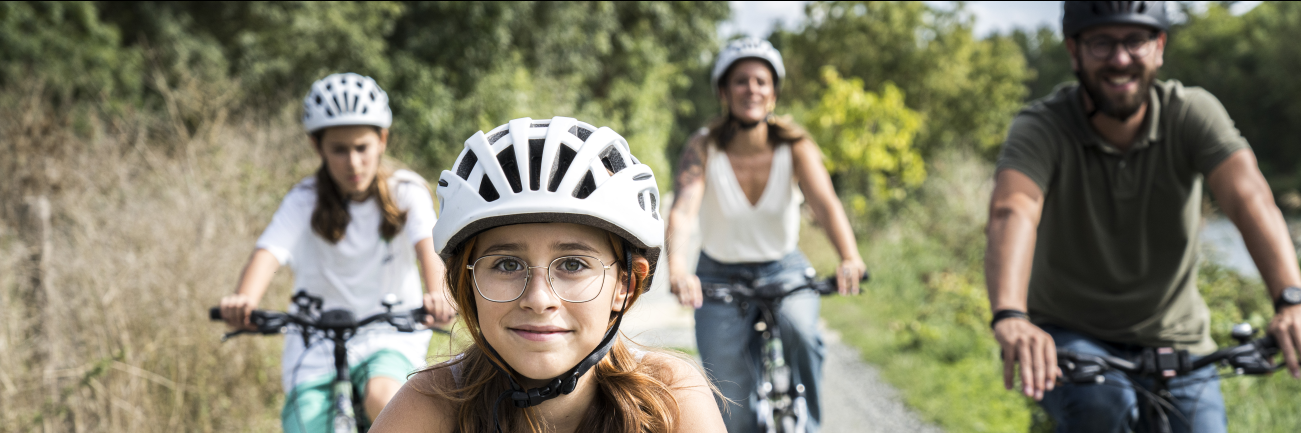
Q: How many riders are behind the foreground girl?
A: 3